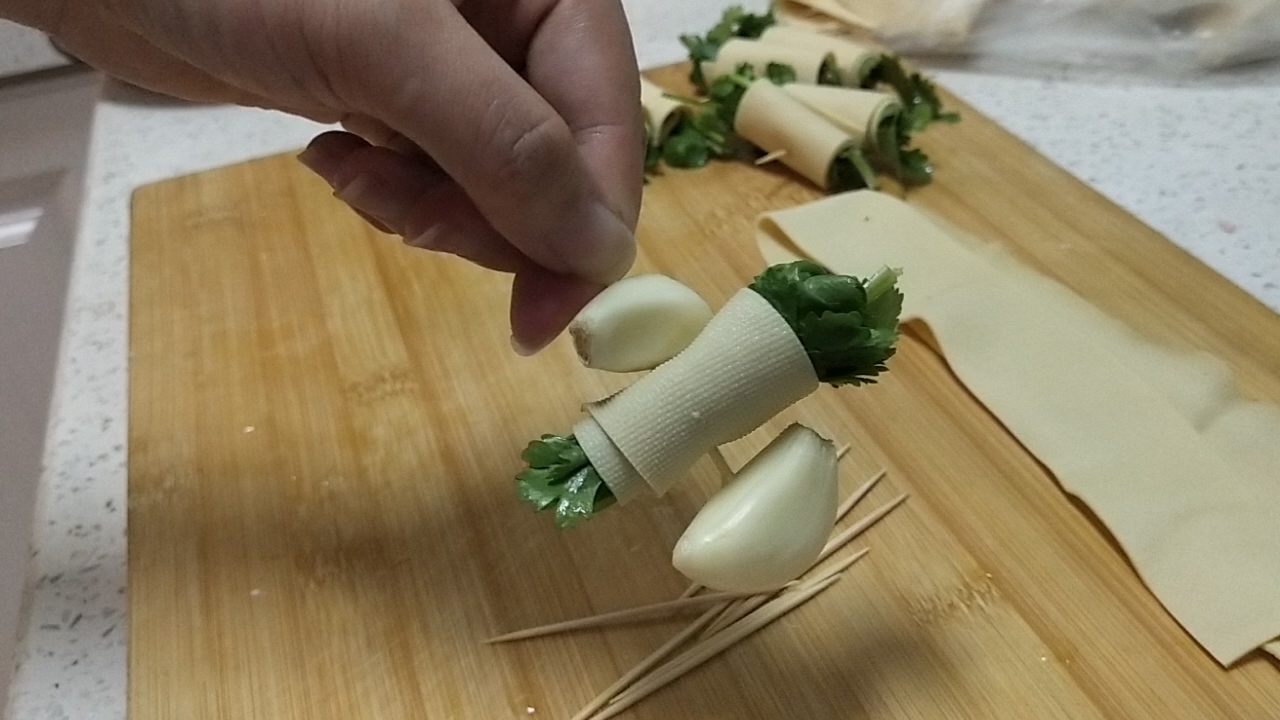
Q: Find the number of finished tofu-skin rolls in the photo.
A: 6